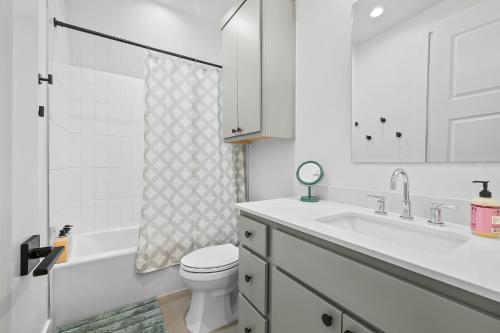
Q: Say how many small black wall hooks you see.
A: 4